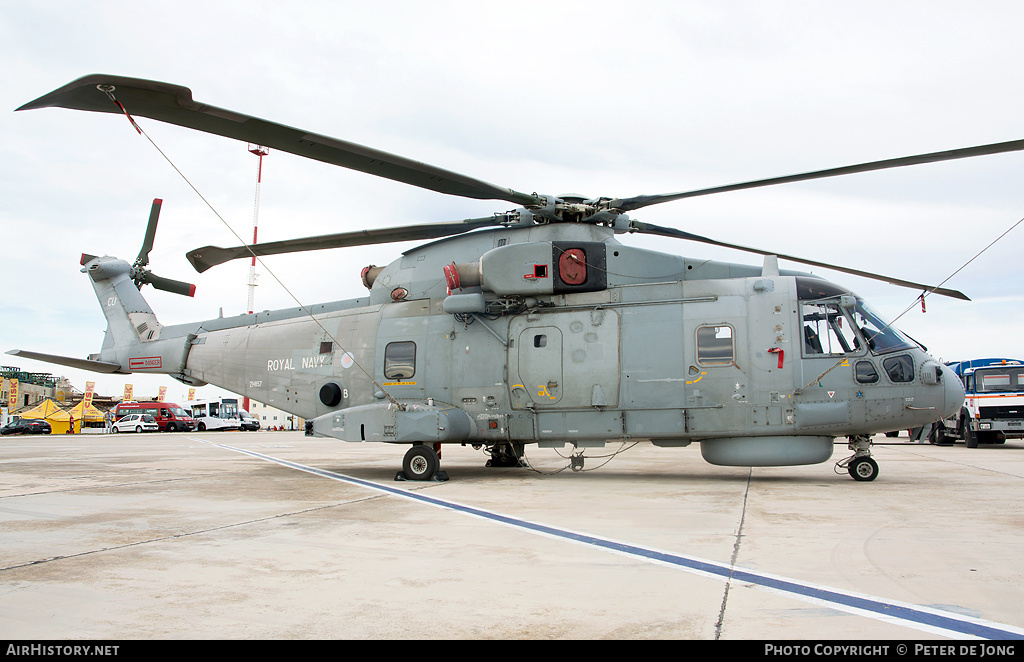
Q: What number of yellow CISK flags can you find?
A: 6